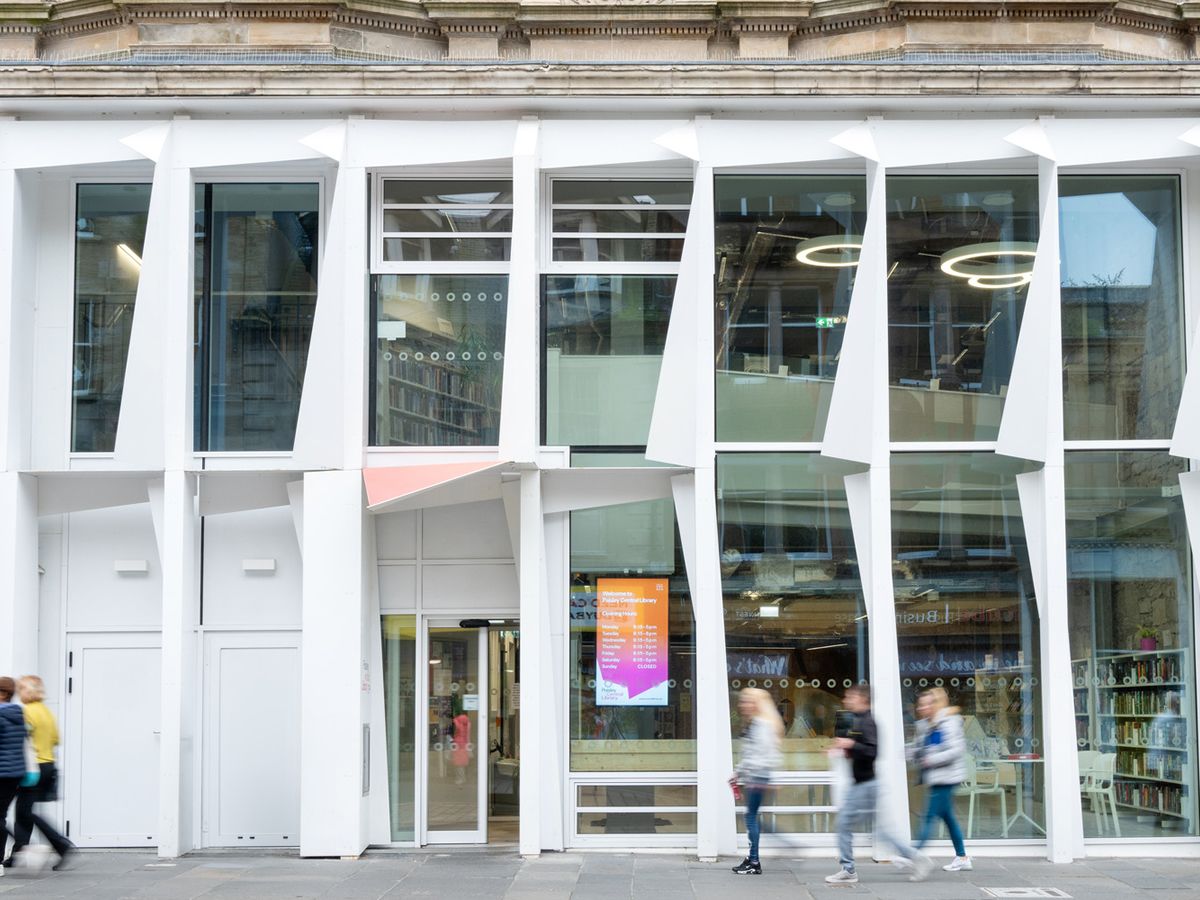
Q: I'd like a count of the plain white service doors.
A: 2